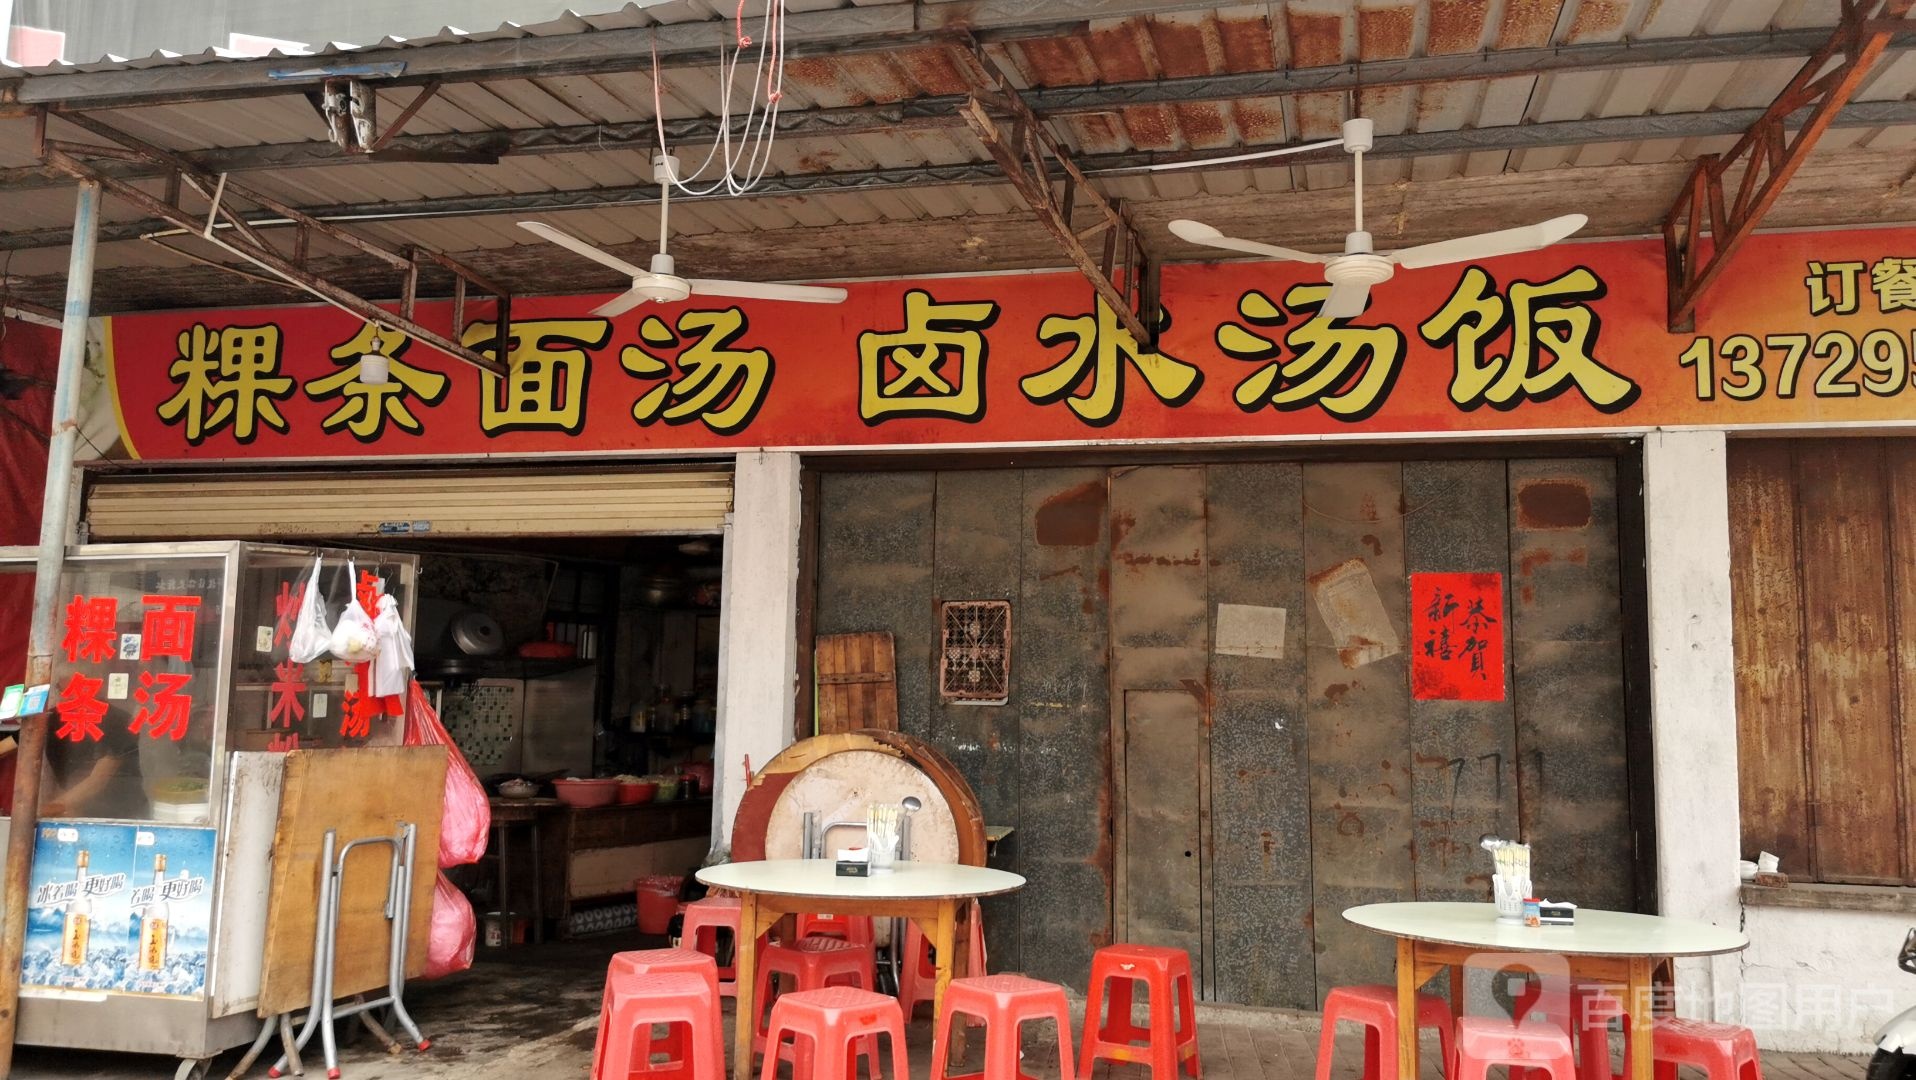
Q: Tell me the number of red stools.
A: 13